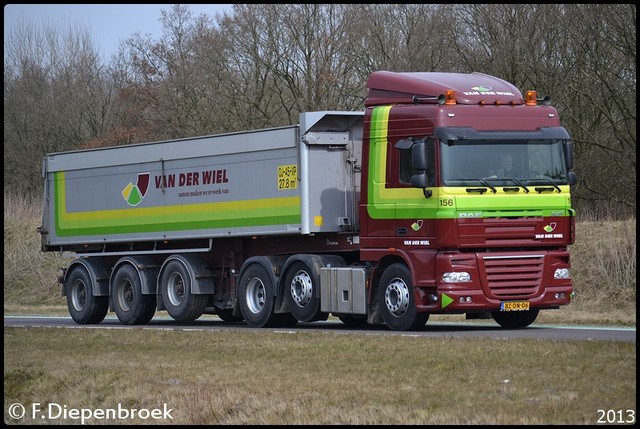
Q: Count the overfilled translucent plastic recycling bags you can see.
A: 0